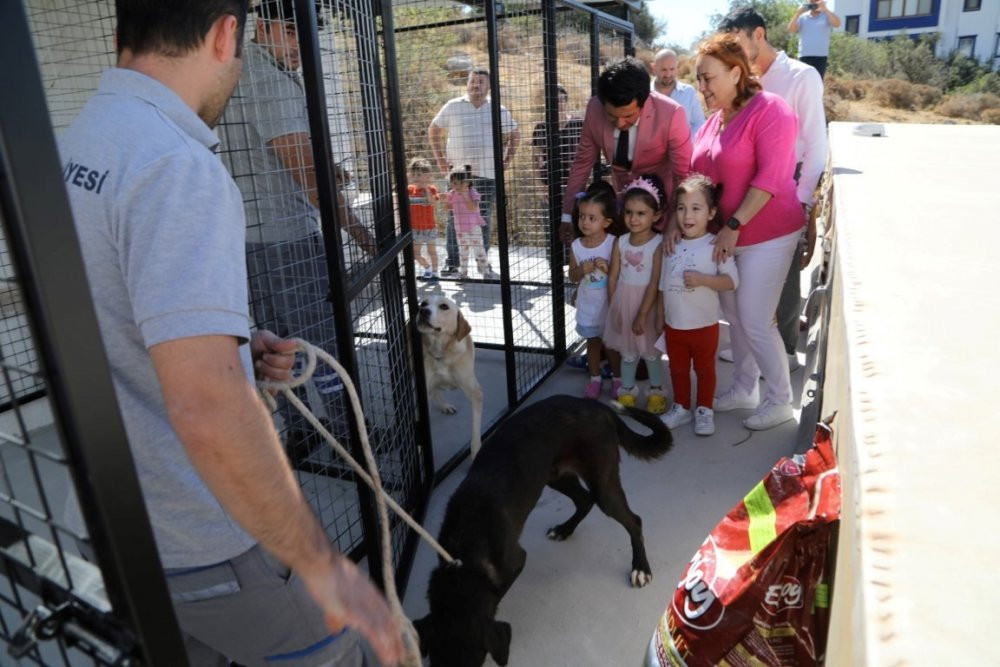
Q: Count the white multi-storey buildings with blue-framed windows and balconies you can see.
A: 1